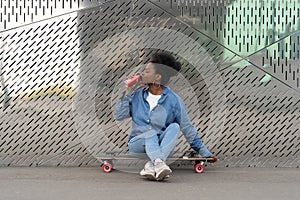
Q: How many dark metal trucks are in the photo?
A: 2